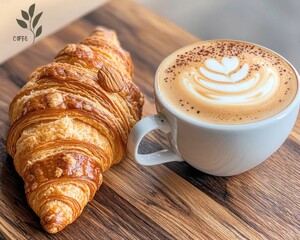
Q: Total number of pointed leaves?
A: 5